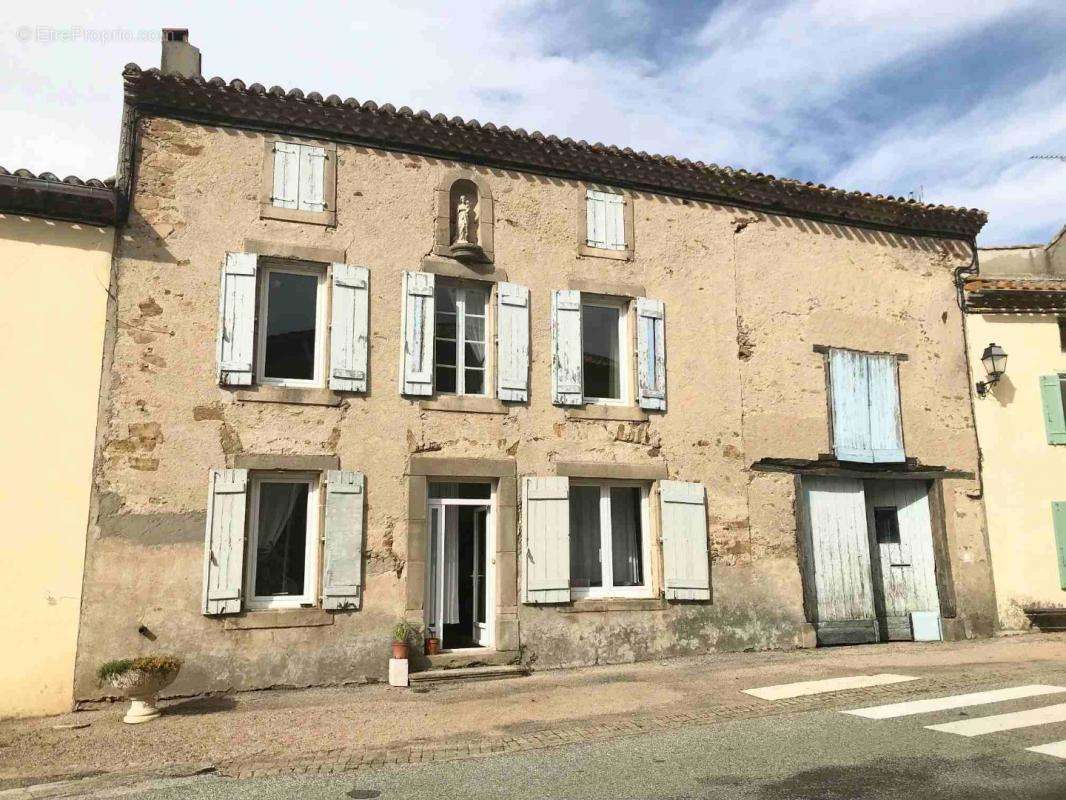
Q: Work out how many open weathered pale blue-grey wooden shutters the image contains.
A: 10